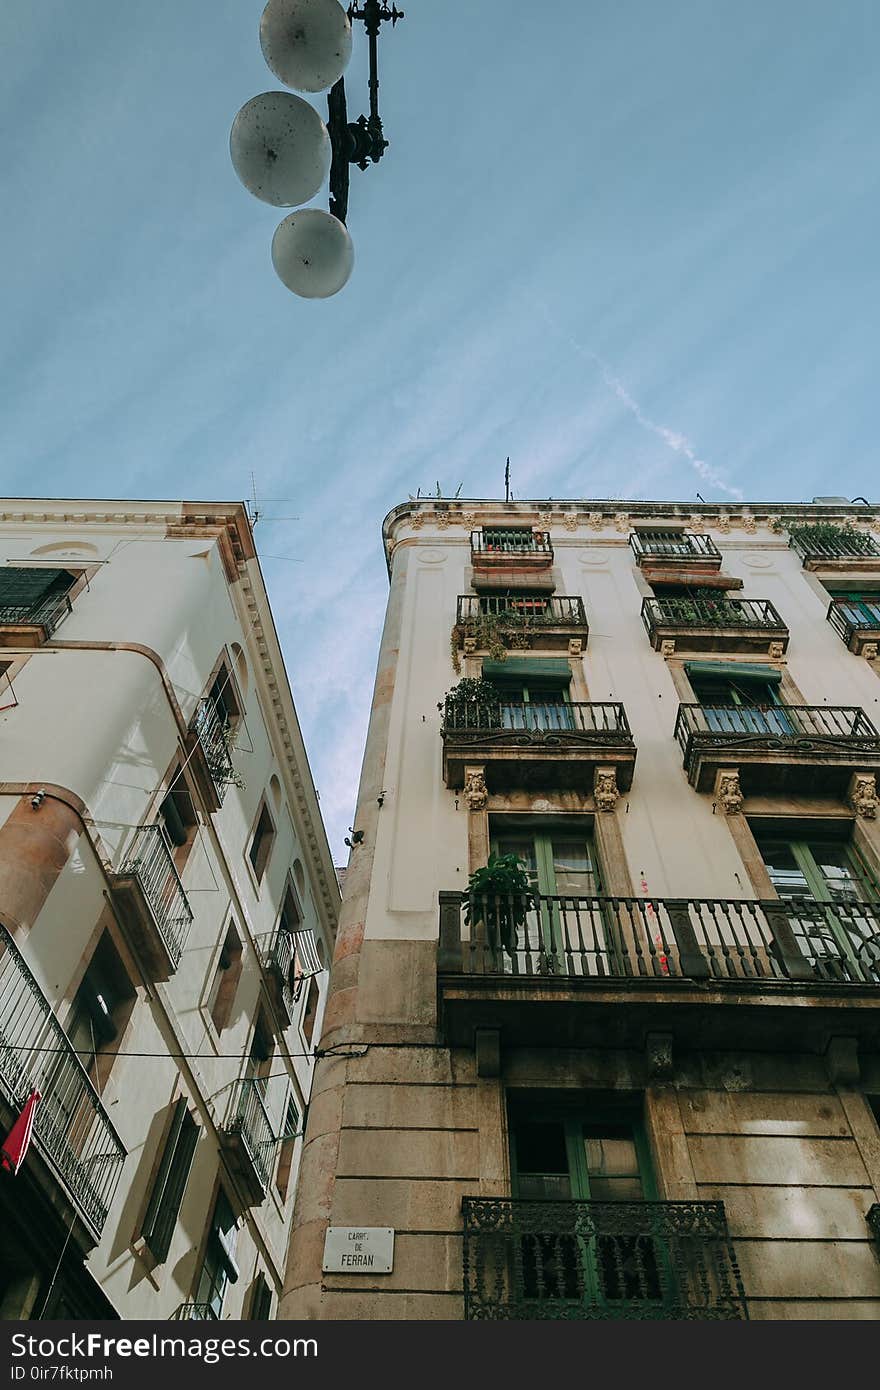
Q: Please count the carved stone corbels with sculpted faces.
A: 4